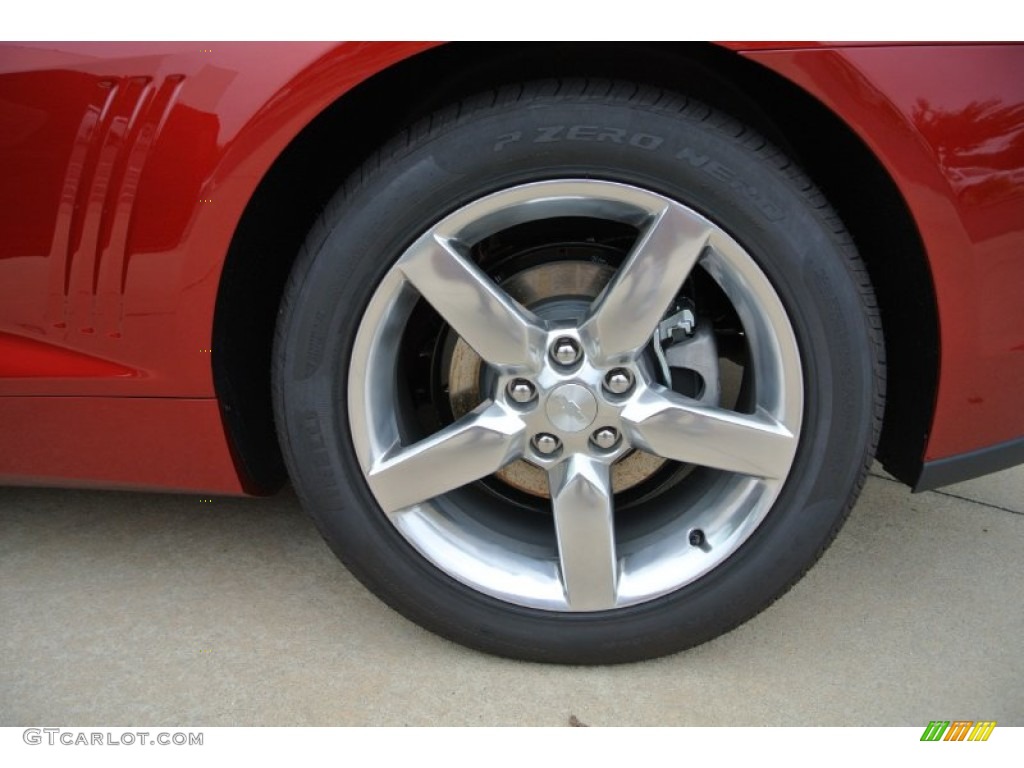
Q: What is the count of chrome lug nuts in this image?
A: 5